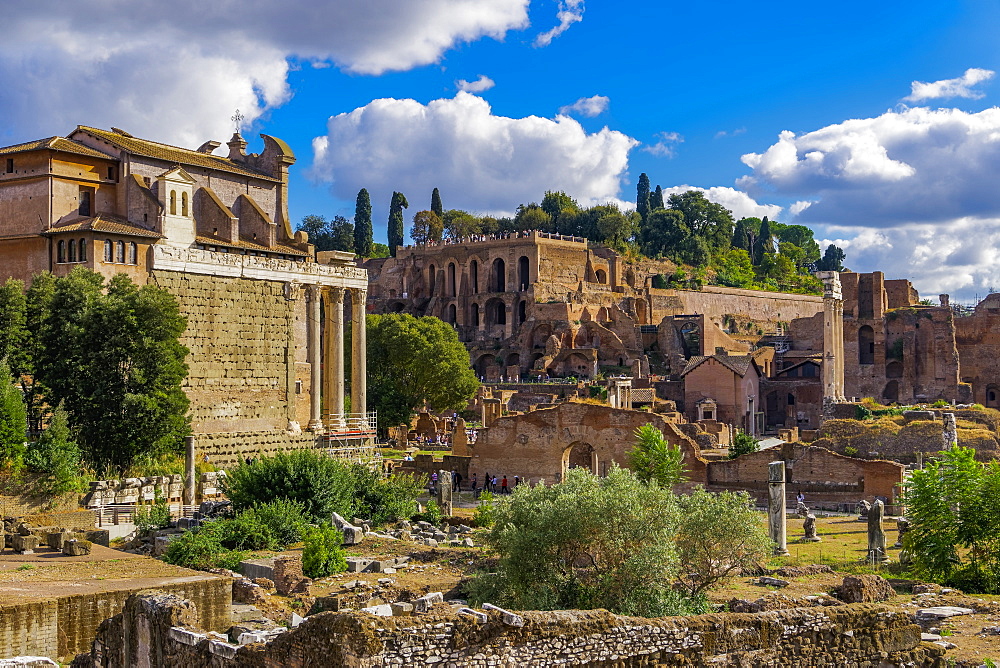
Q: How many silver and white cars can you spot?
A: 0